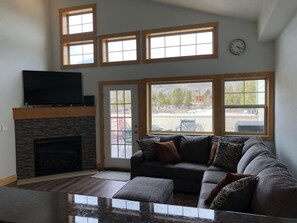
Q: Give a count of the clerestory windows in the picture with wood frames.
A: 4